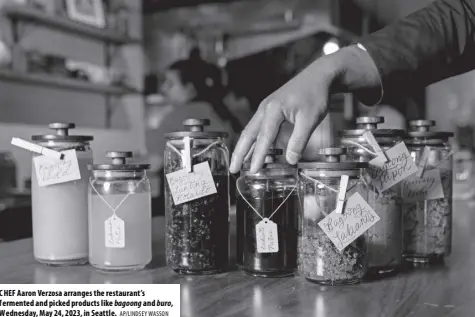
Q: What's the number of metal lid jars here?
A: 7